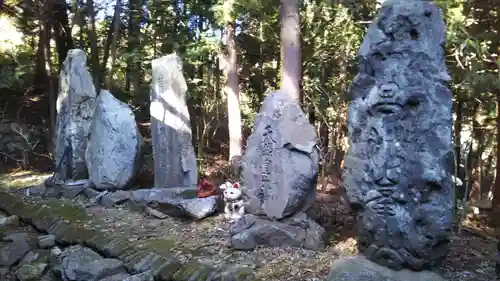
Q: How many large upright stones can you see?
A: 5